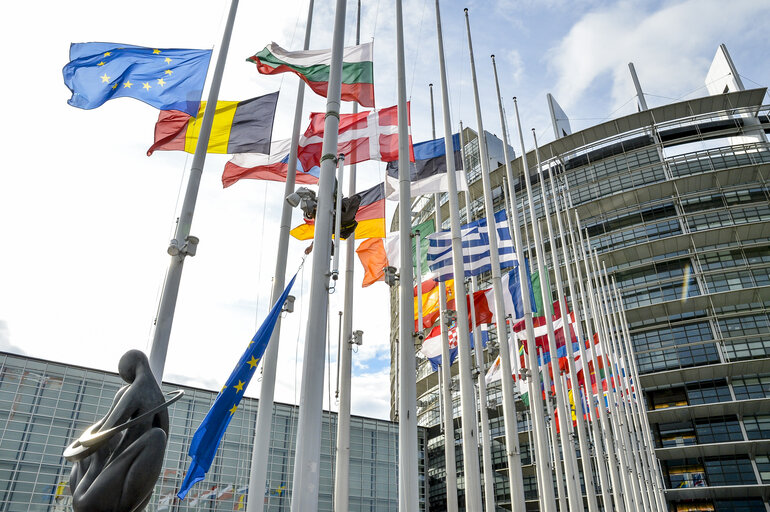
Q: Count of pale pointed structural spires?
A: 3